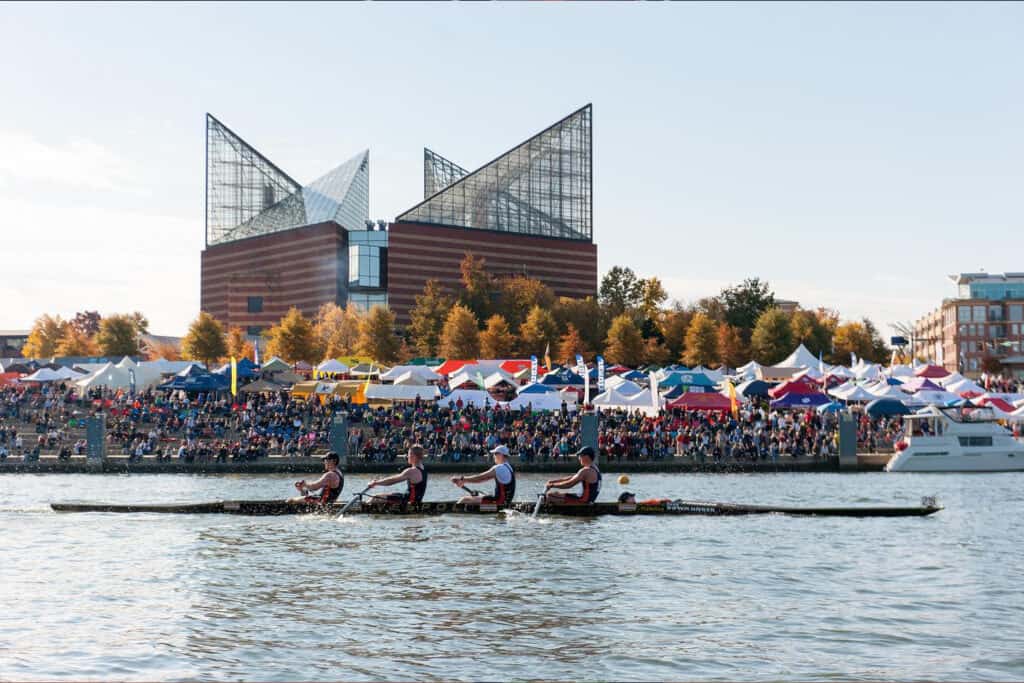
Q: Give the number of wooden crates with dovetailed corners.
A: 0